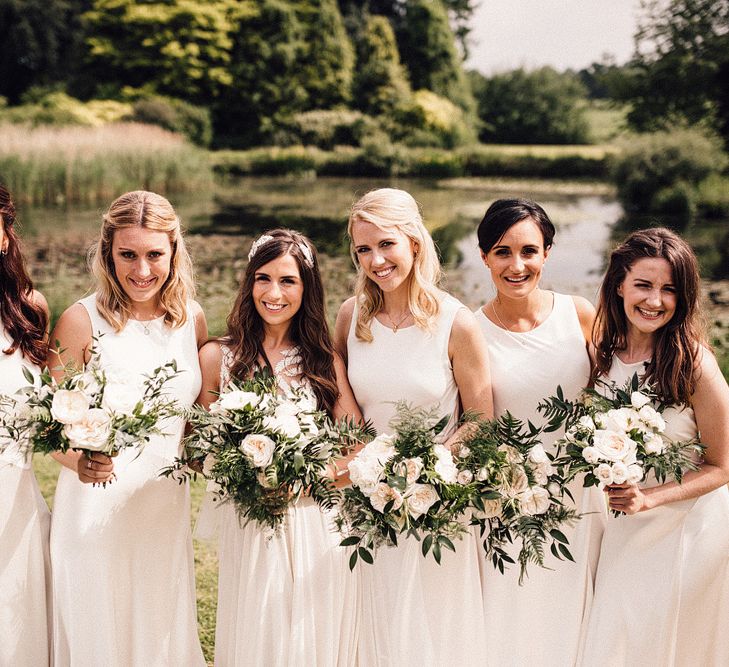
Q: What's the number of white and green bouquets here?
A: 5